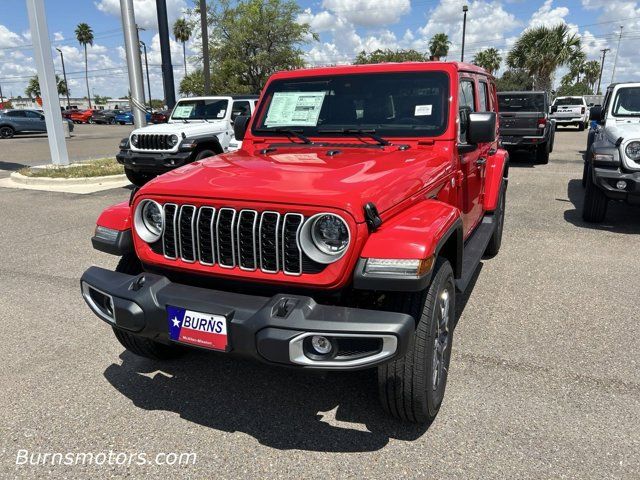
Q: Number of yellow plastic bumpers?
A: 0